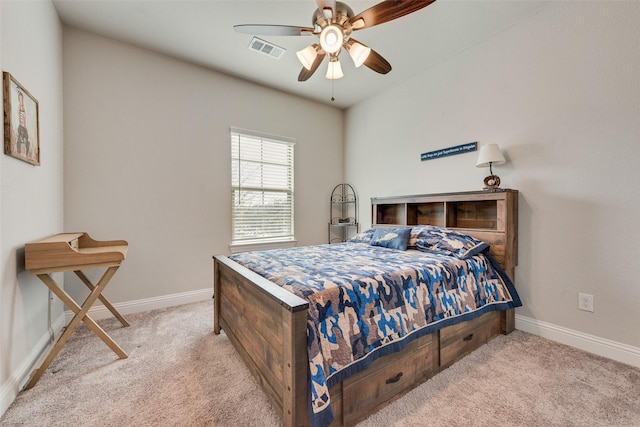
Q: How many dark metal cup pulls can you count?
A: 2